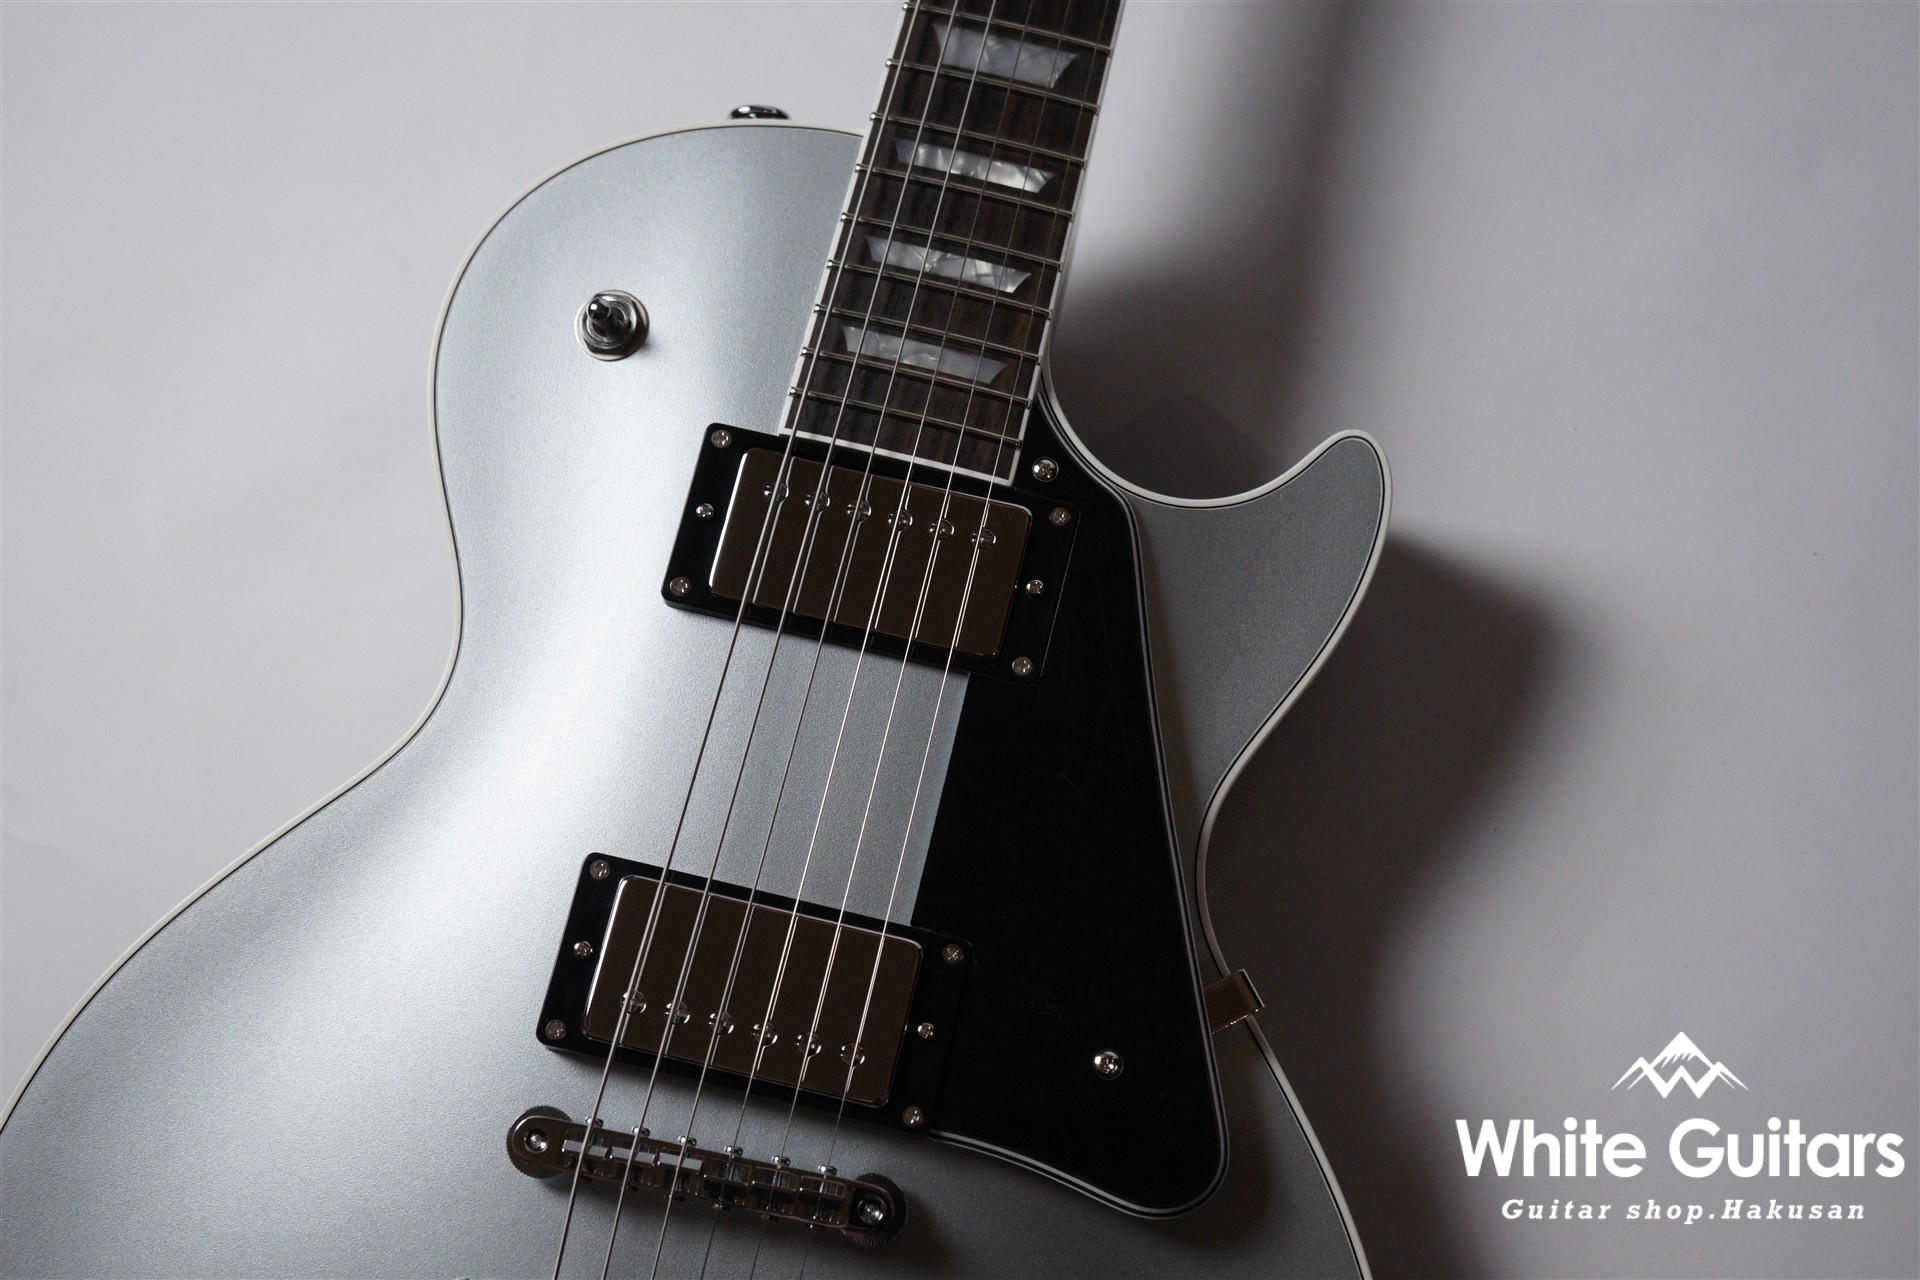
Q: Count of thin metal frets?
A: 9